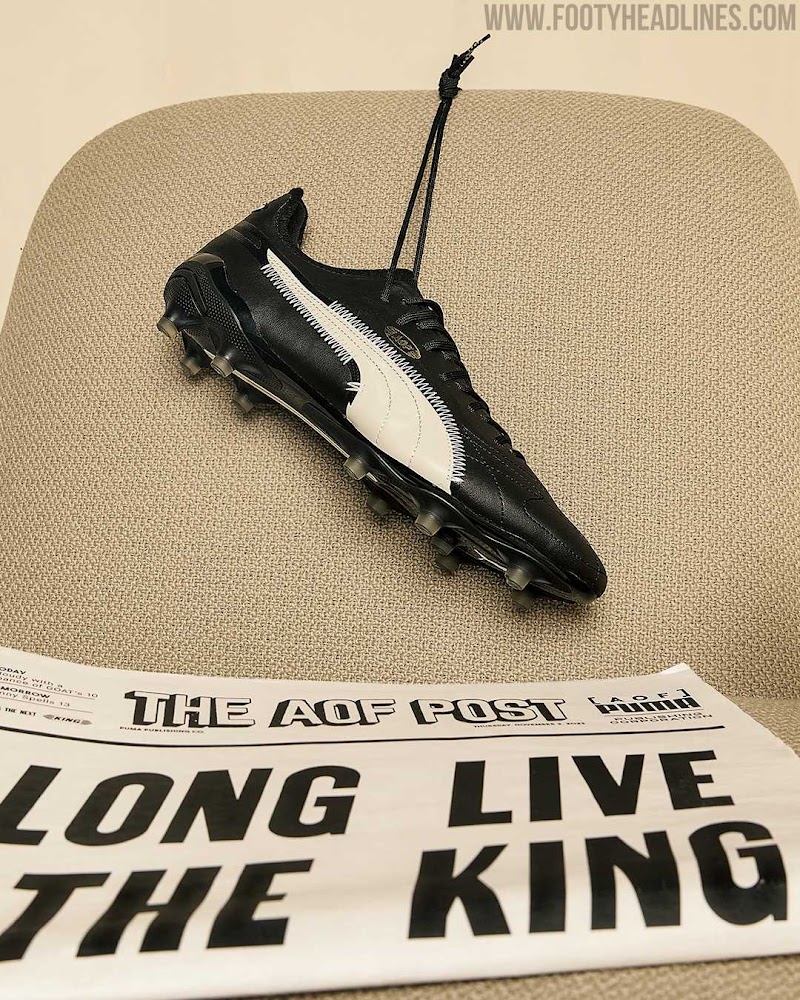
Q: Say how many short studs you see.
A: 11